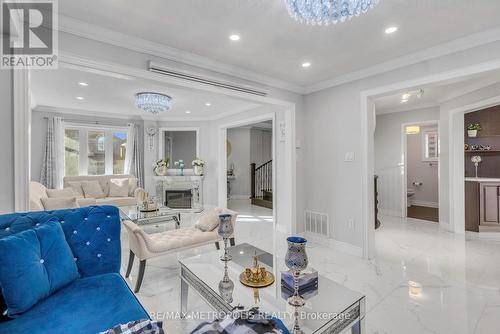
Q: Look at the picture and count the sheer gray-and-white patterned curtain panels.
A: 2